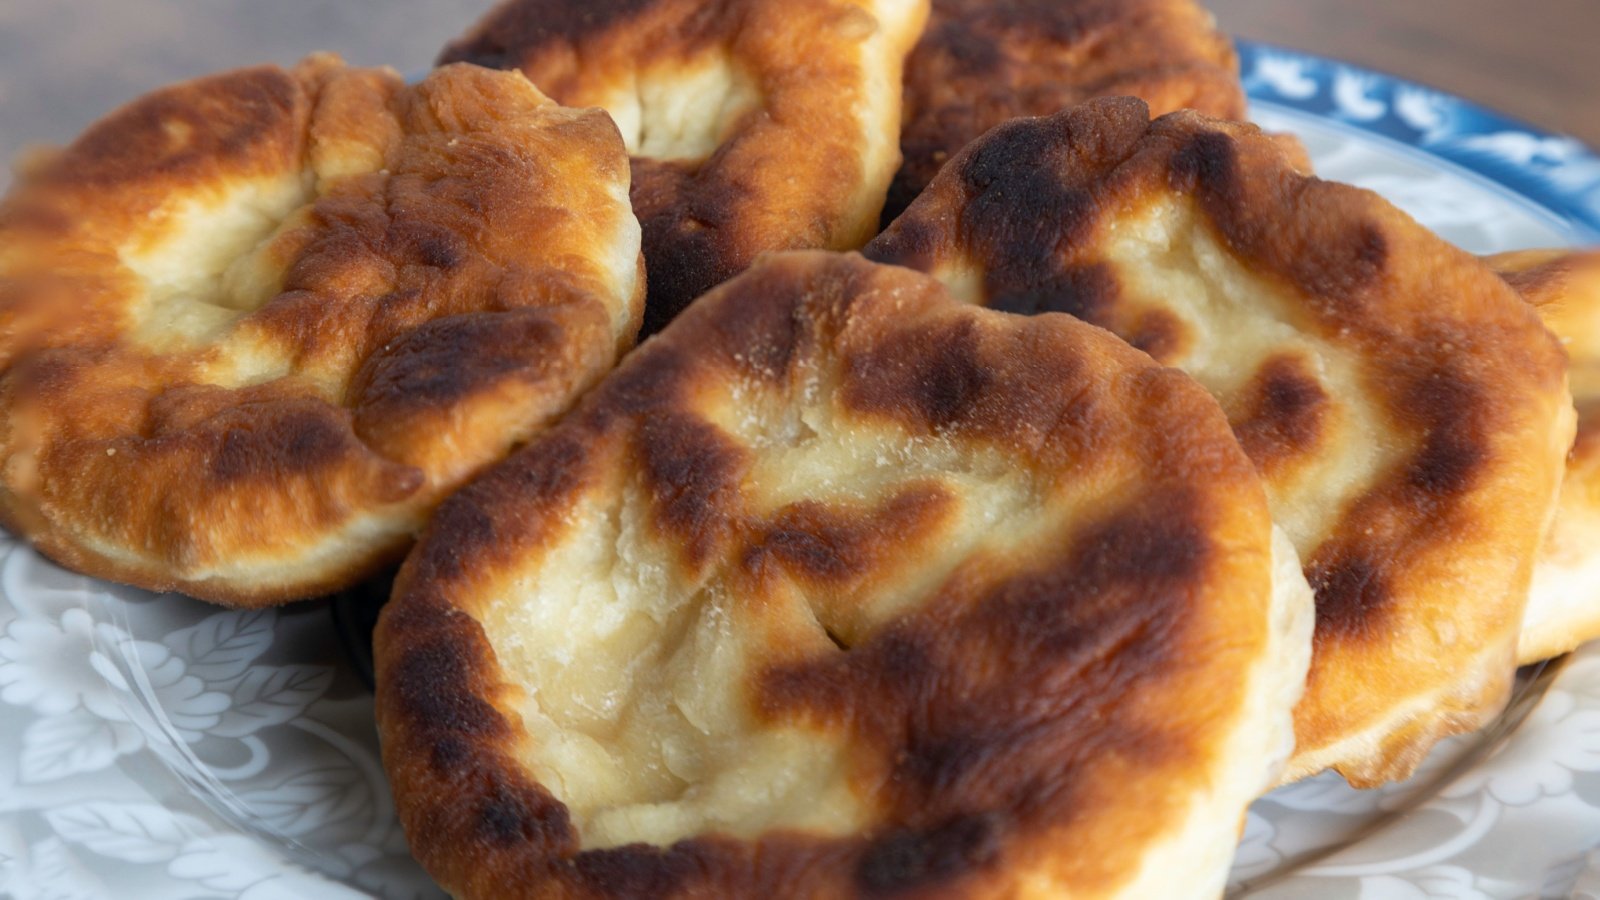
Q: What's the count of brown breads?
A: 6